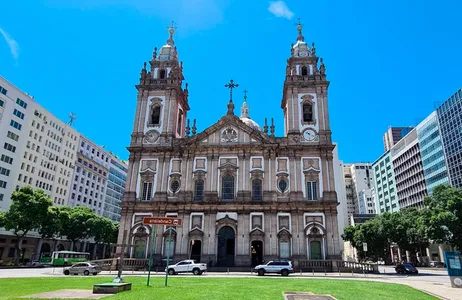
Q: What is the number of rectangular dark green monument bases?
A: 1